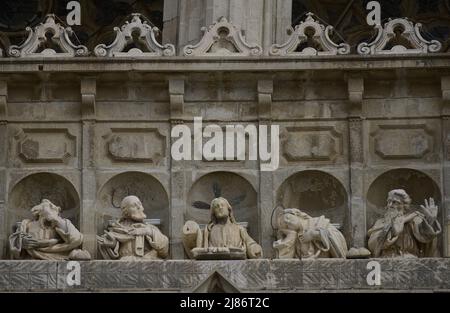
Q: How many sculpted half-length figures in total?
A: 5